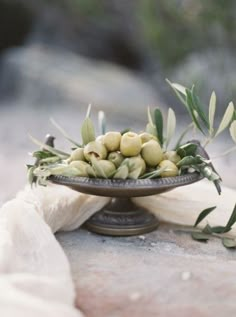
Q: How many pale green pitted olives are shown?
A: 13